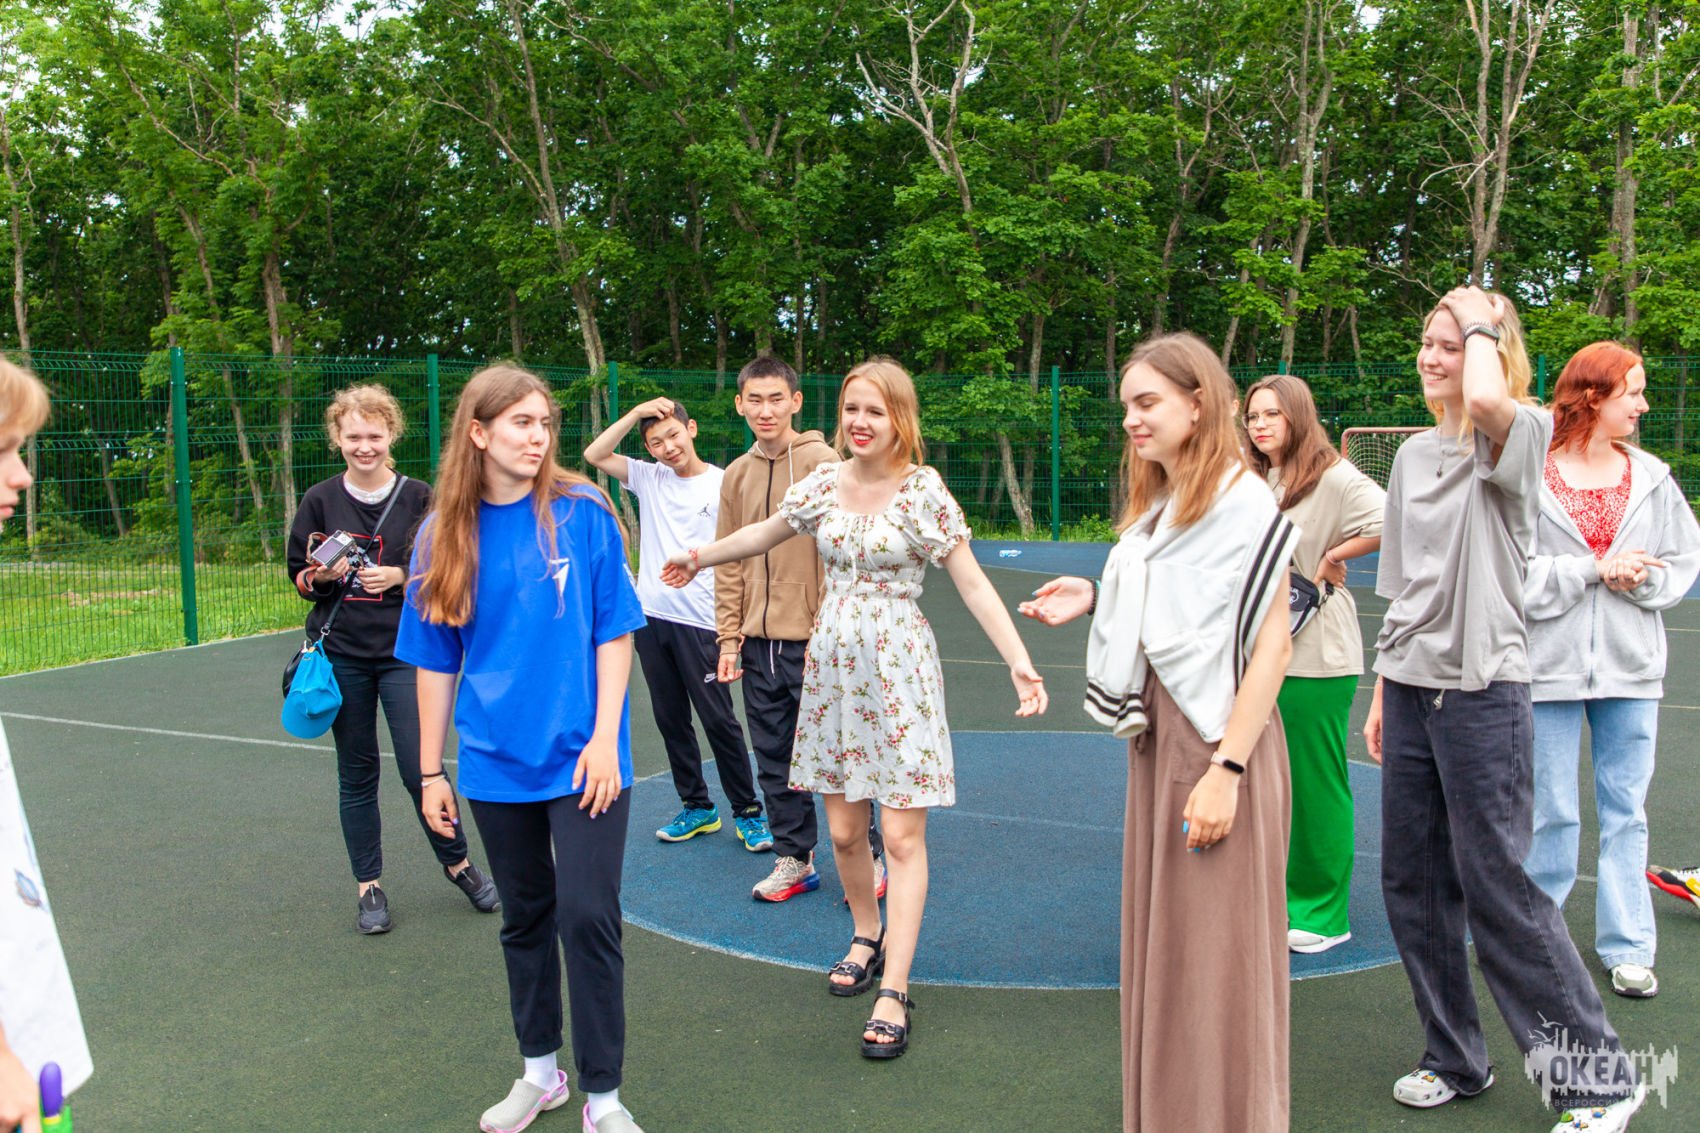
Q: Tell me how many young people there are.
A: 10